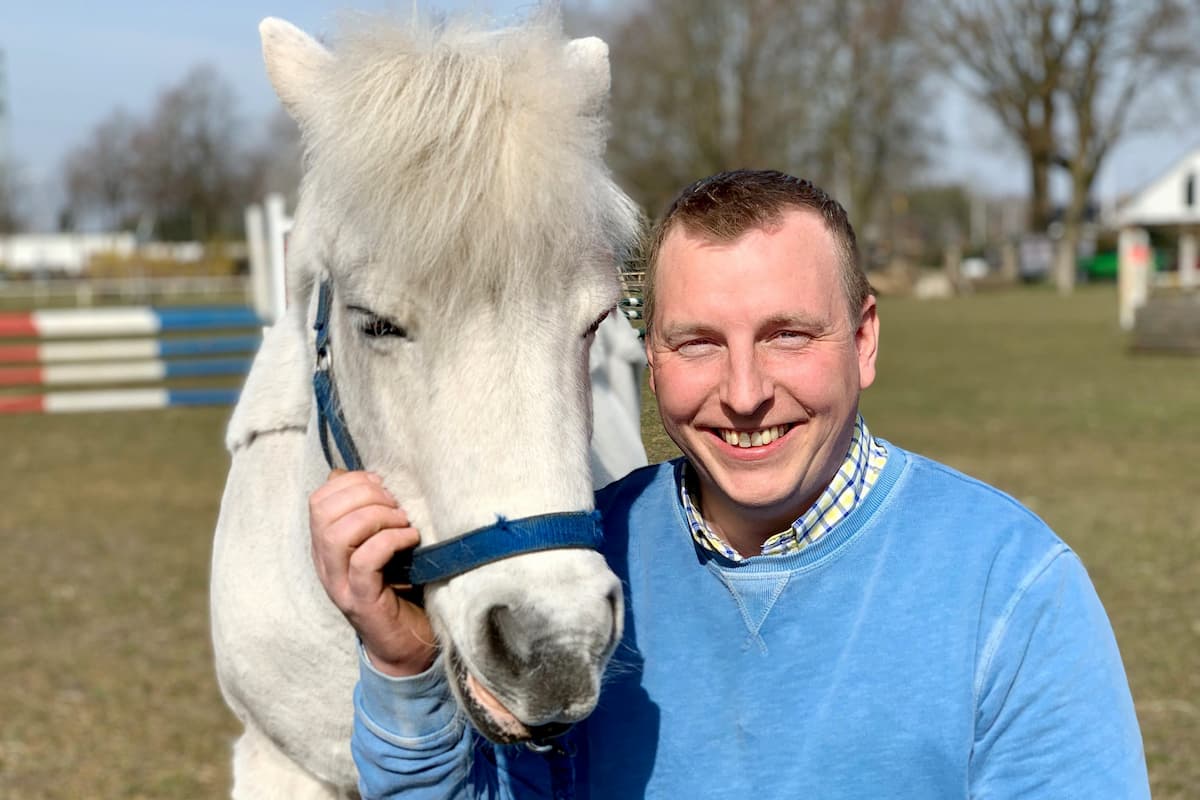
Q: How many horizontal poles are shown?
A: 4